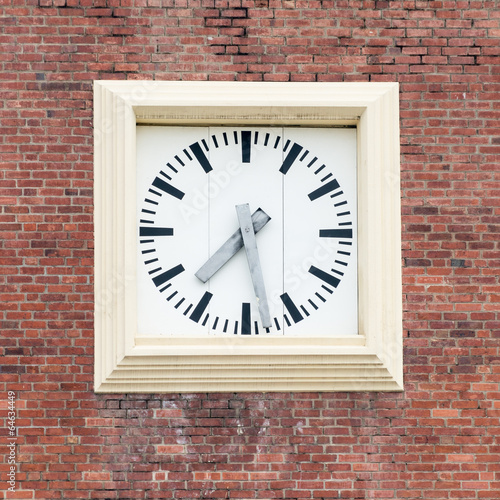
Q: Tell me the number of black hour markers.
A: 12